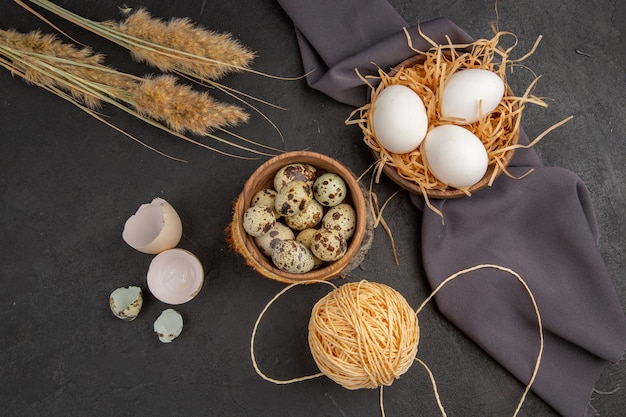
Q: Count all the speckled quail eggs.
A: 11